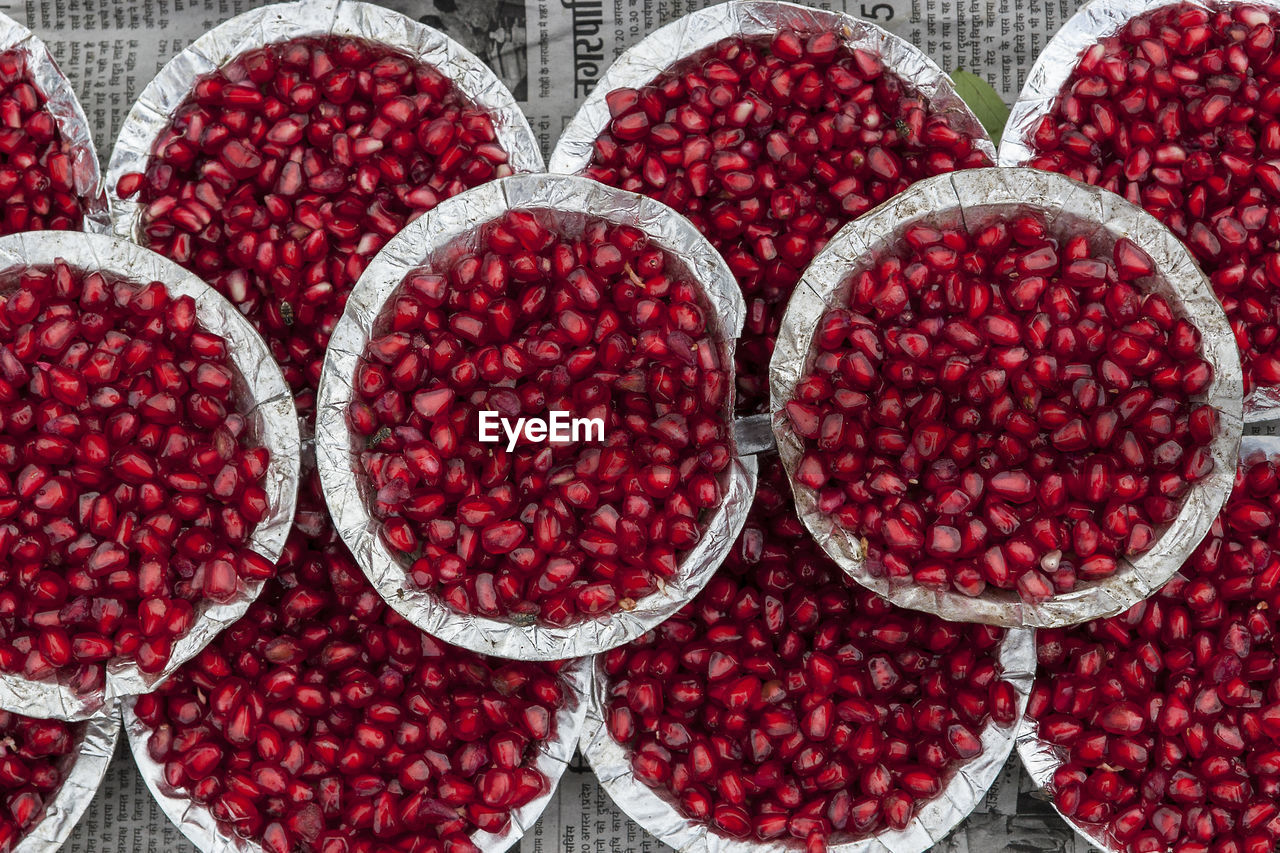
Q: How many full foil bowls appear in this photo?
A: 2